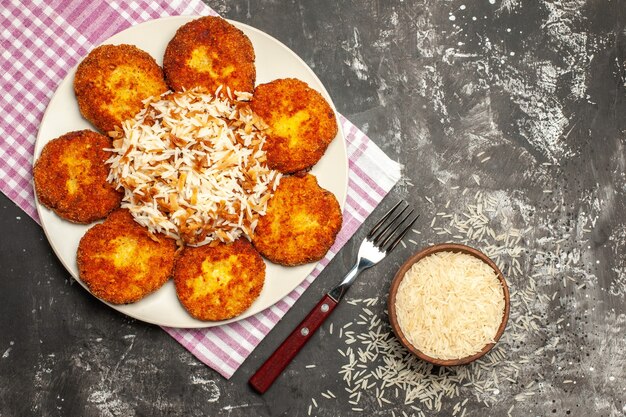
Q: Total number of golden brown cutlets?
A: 7